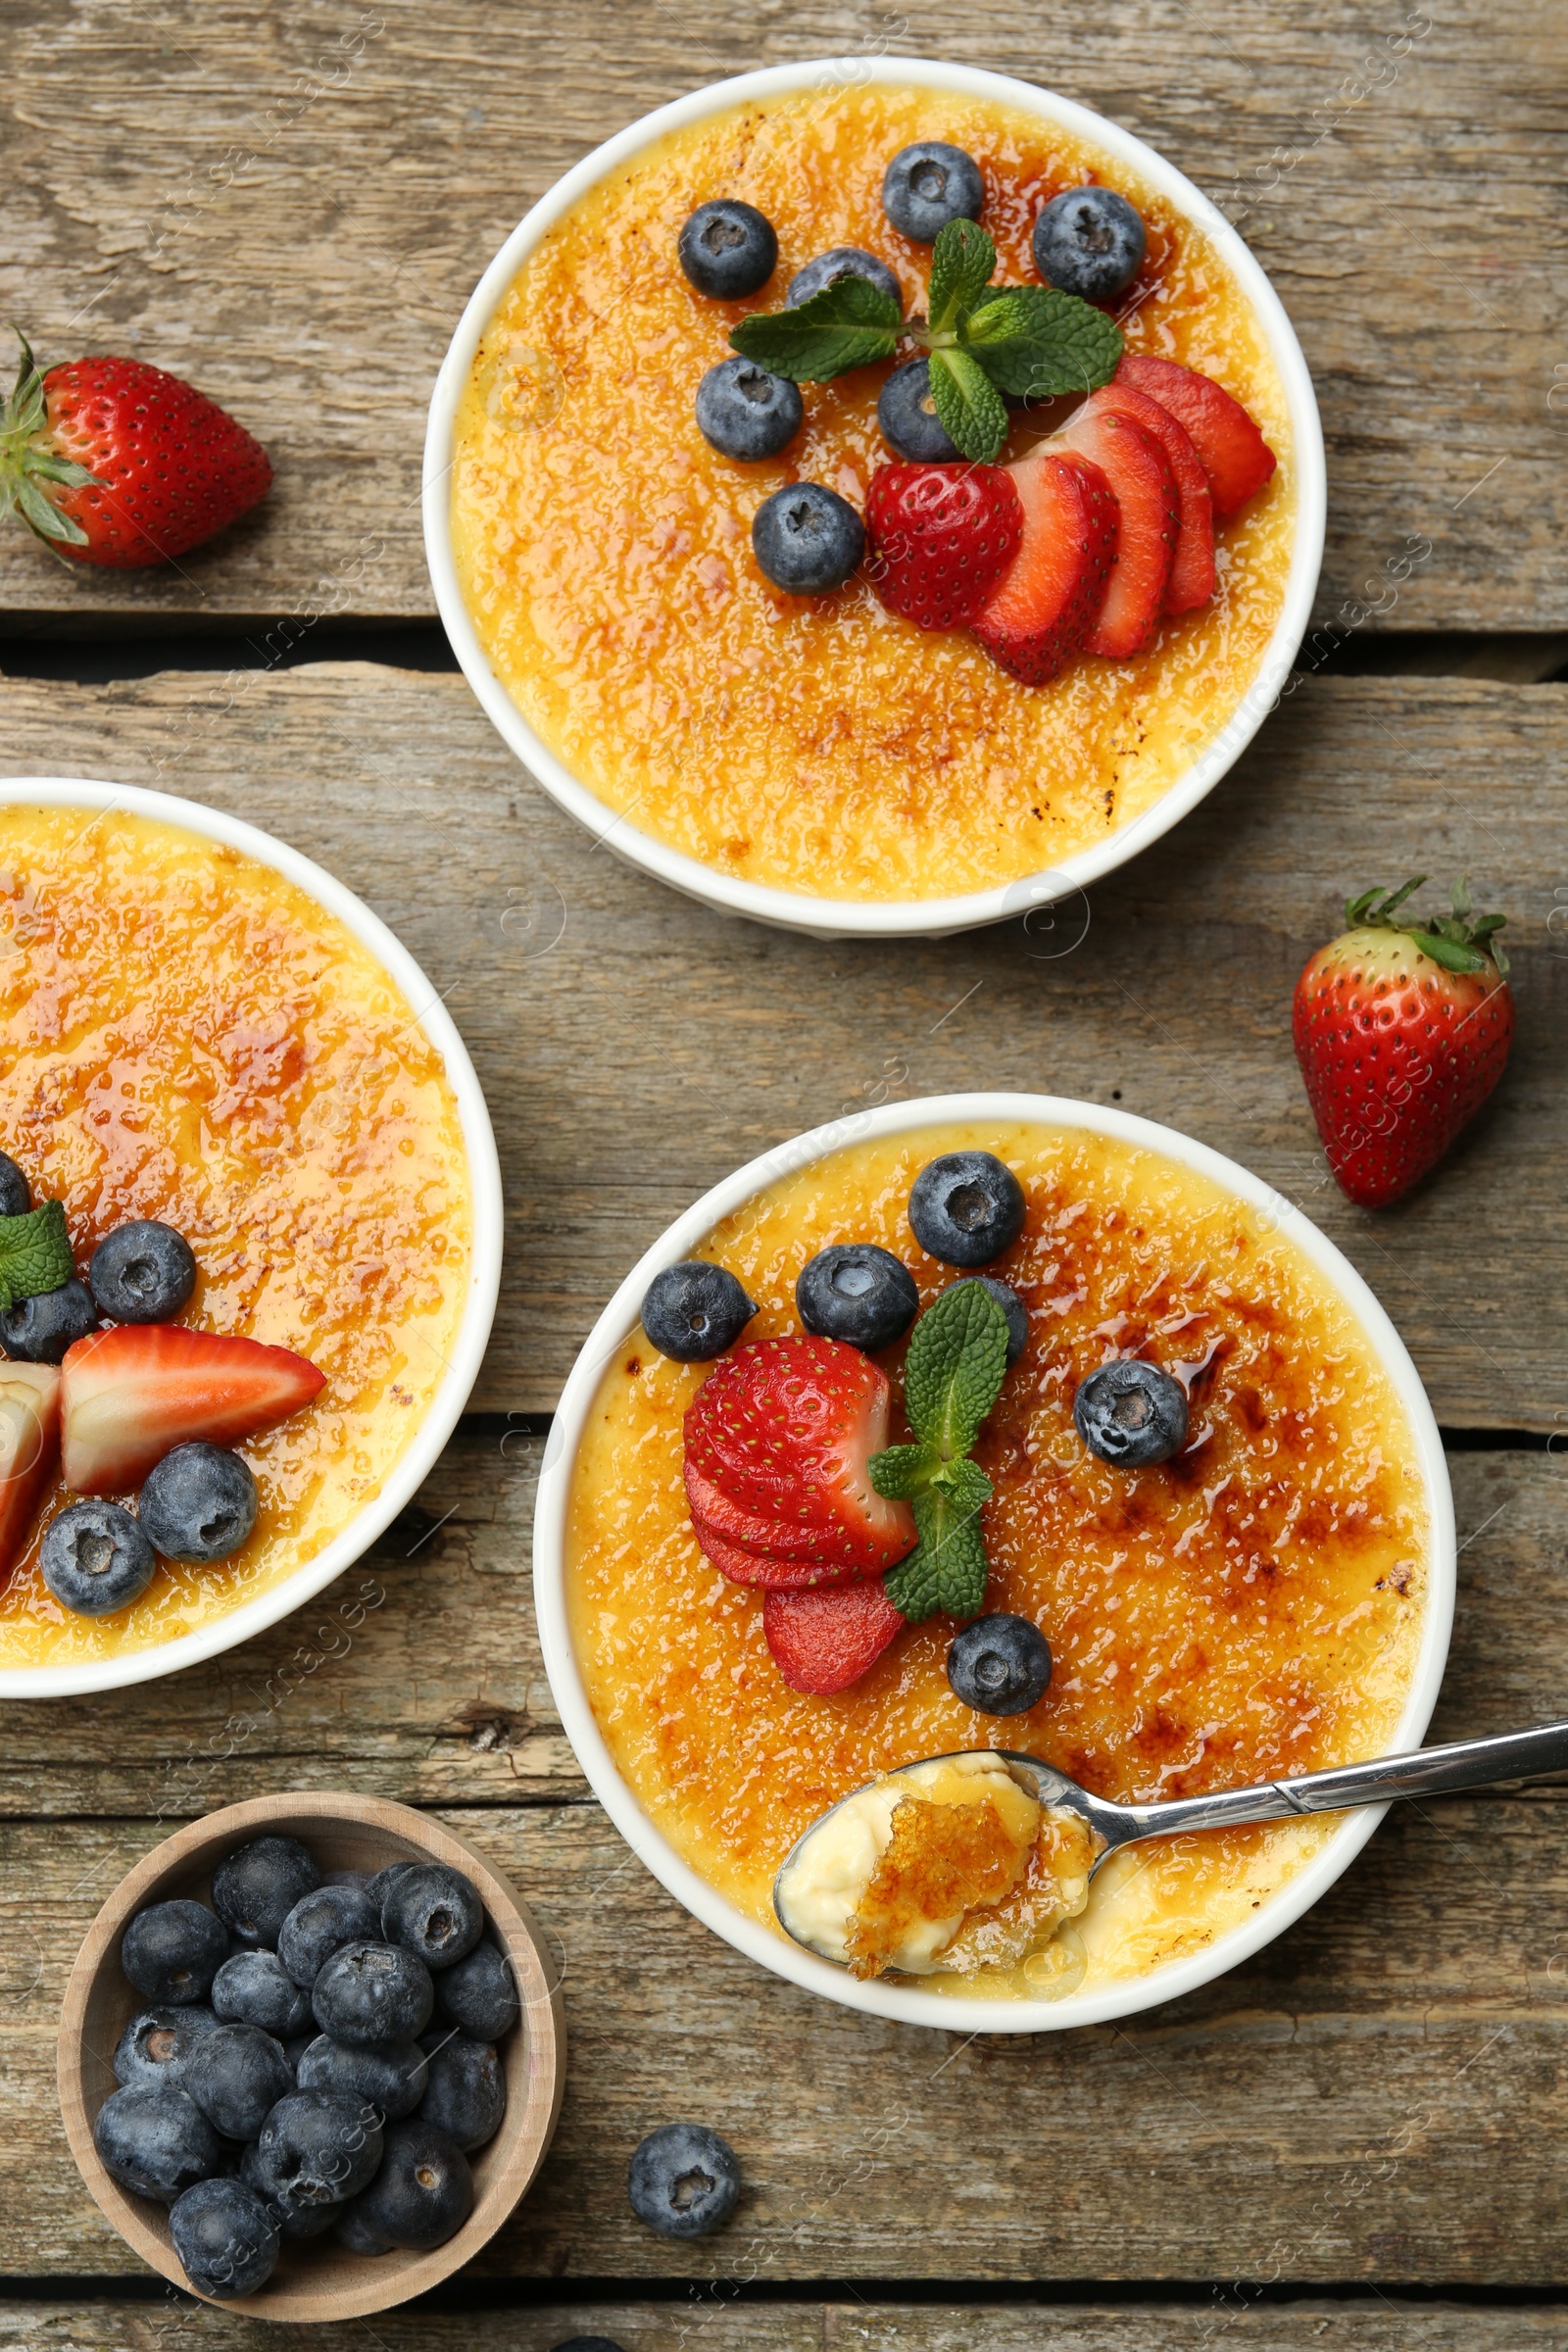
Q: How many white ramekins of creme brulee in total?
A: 3